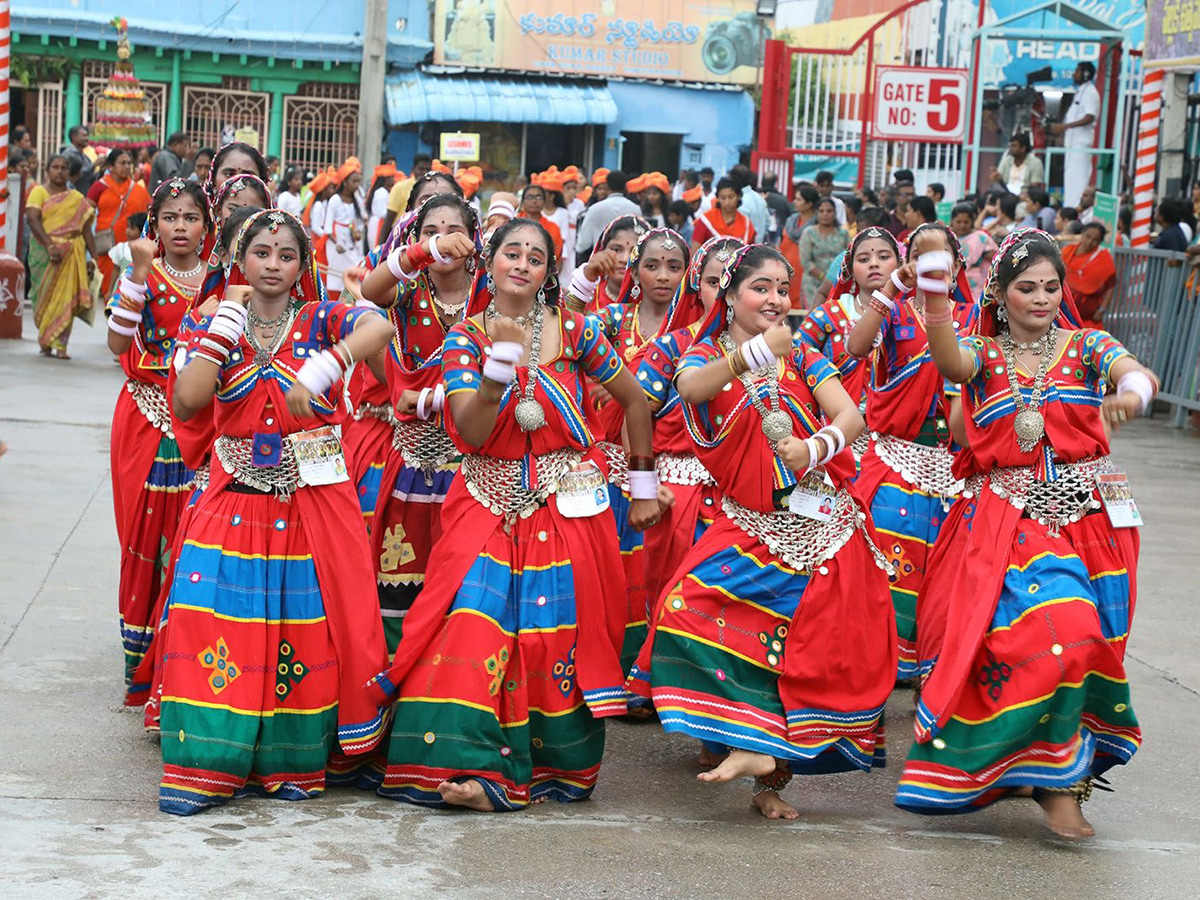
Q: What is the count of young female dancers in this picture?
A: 15